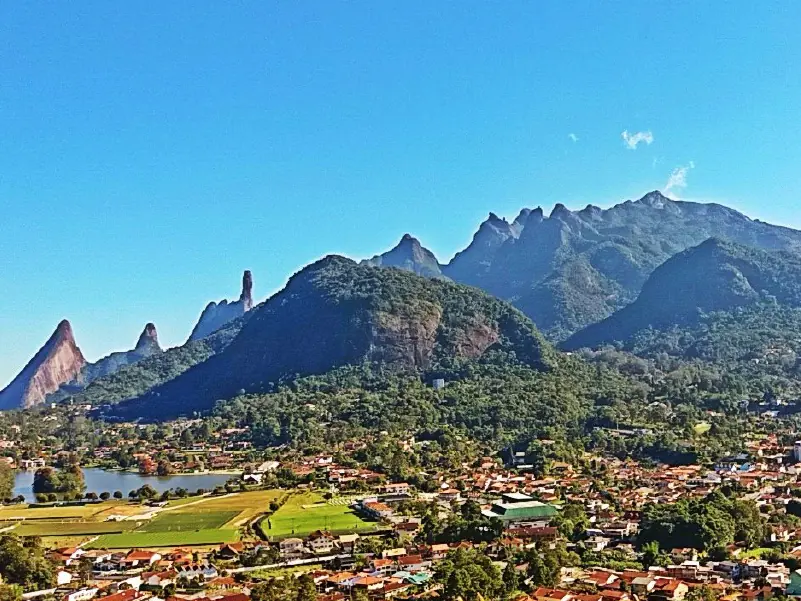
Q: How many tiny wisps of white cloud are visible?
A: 3